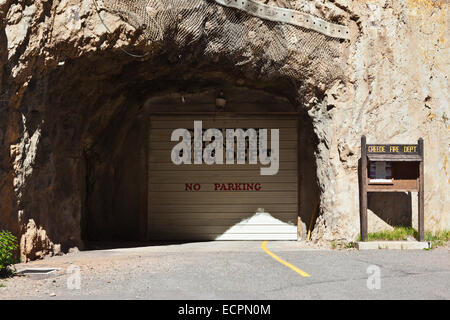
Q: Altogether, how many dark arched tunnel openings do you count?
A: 1